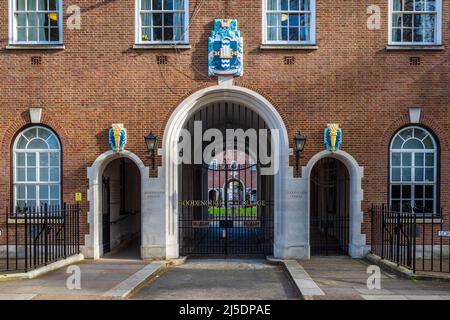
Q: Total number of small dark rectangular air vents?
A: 4